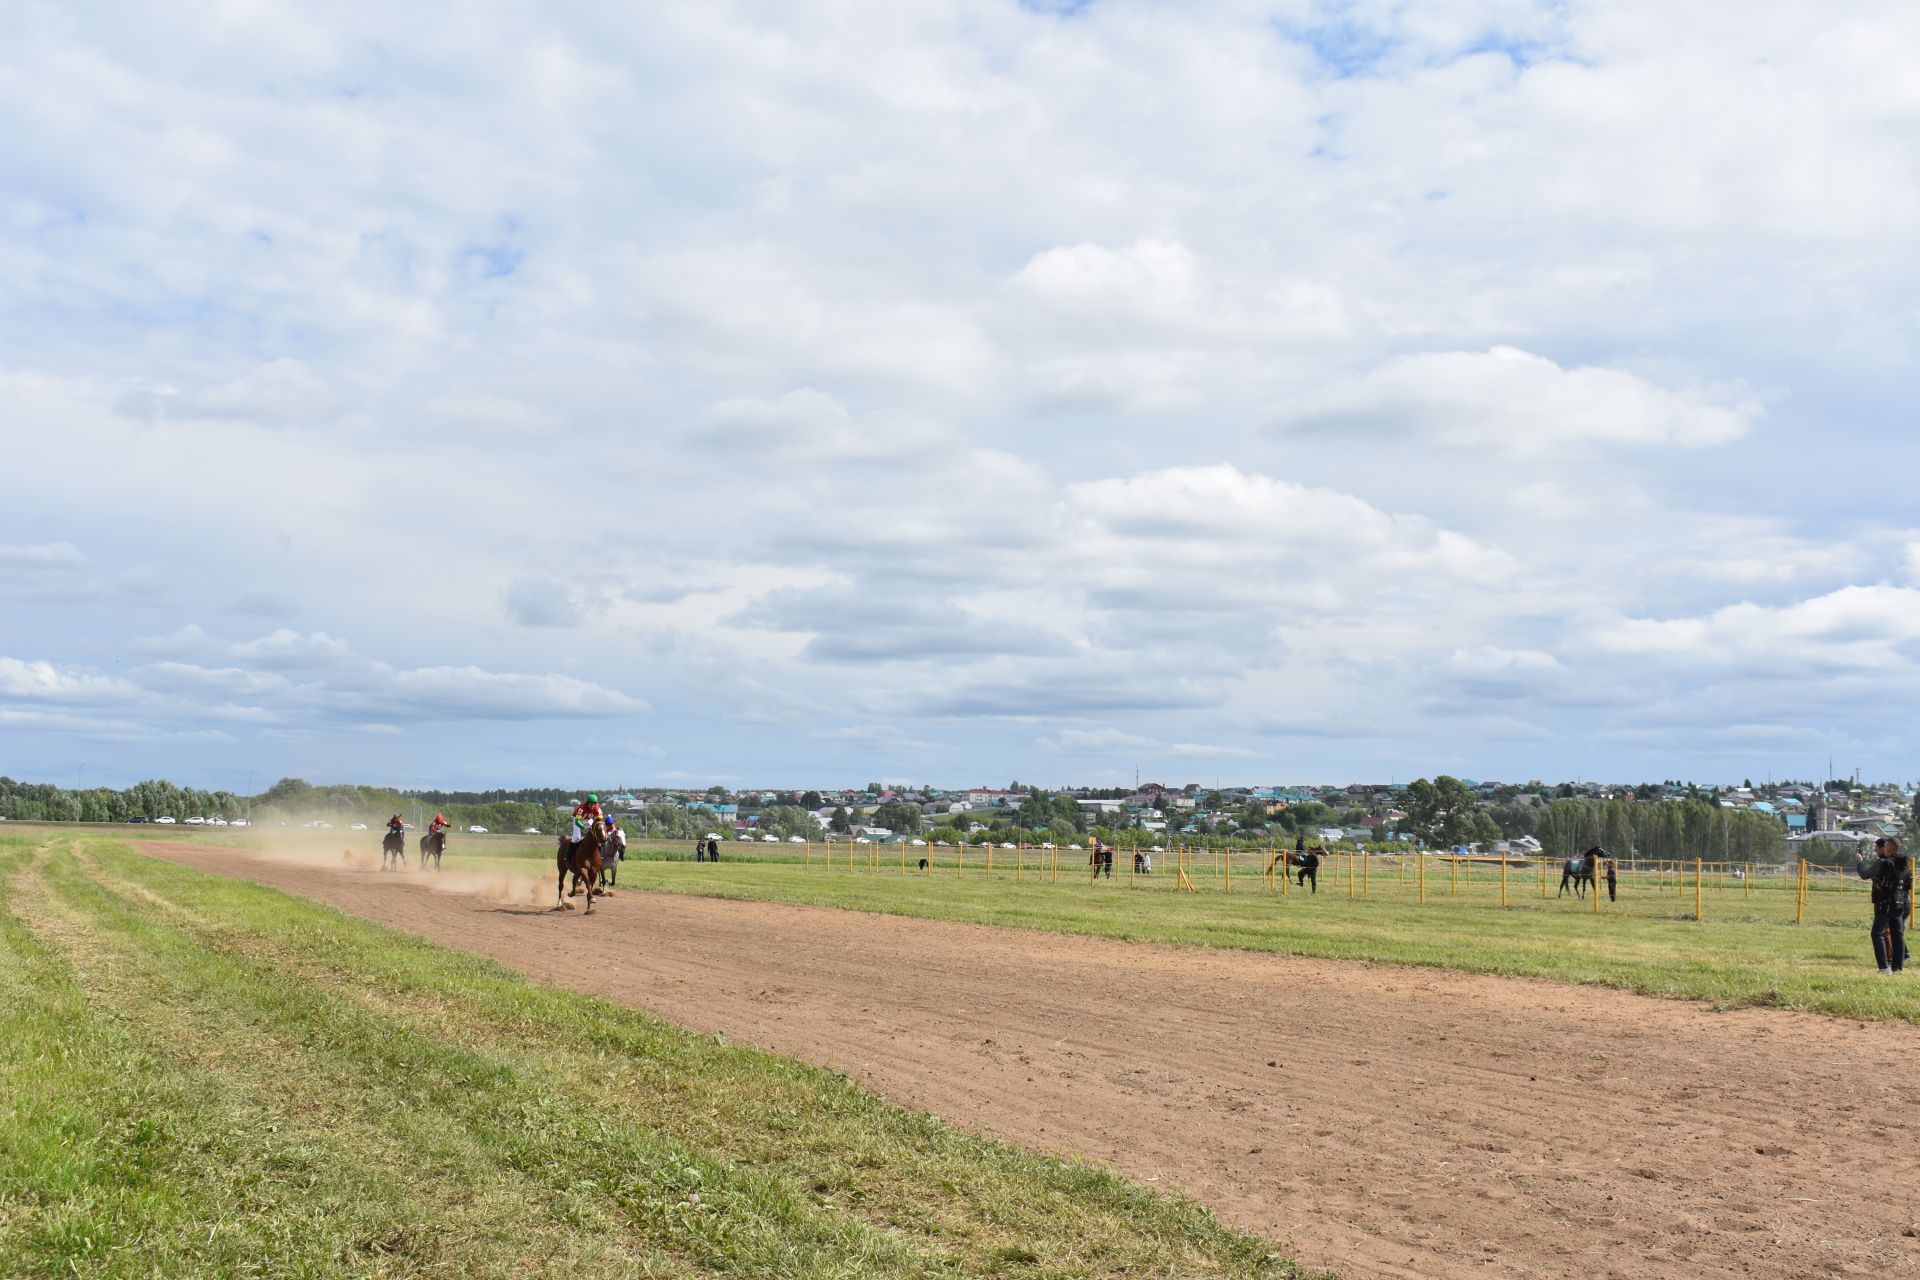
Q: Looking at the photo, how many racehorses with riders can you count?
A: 4